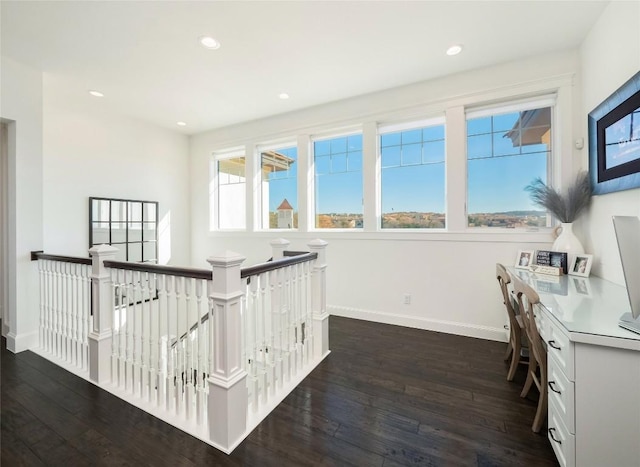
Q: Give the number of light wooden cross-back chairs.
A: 2